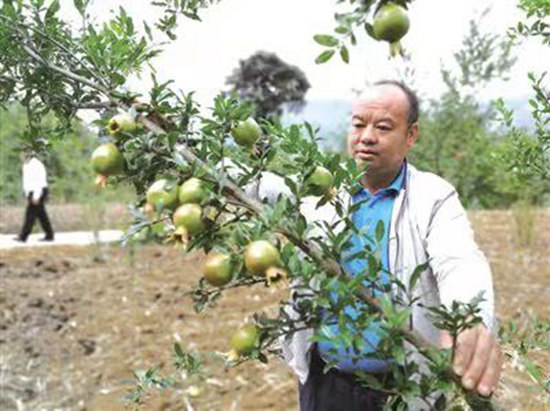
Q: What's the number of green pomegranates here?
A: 11